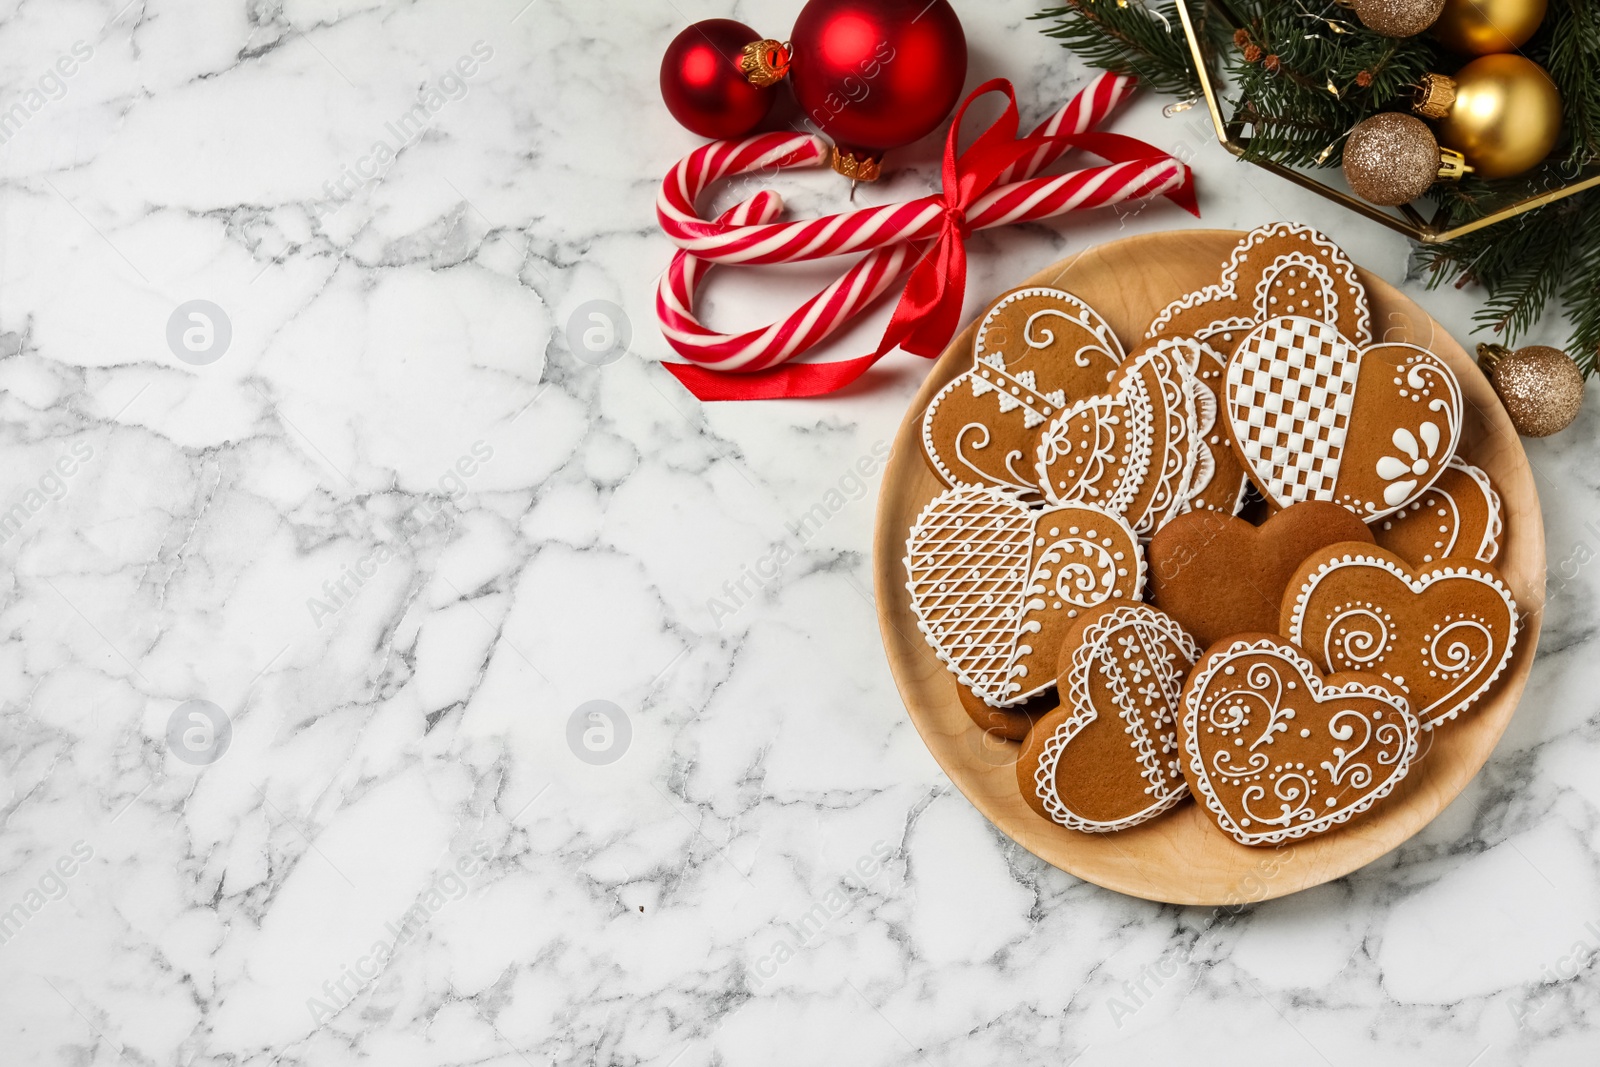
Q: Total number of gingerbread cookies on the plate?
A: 11